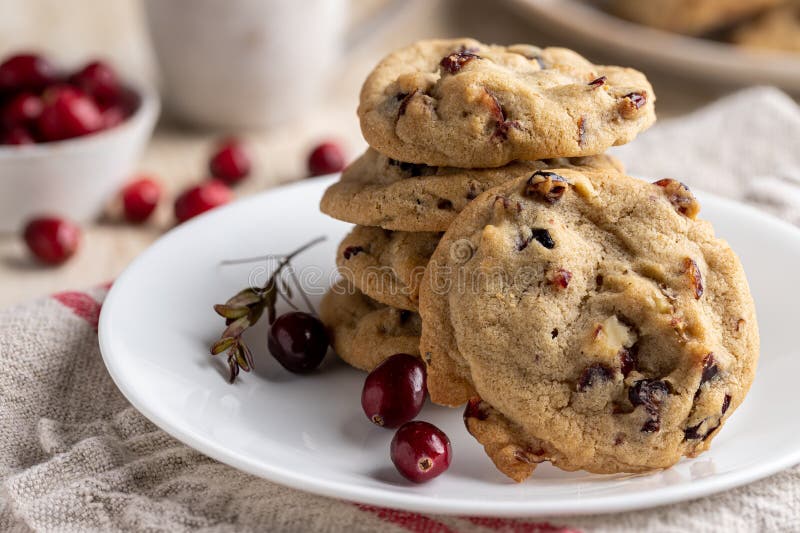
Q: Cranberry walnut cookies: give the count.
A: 5